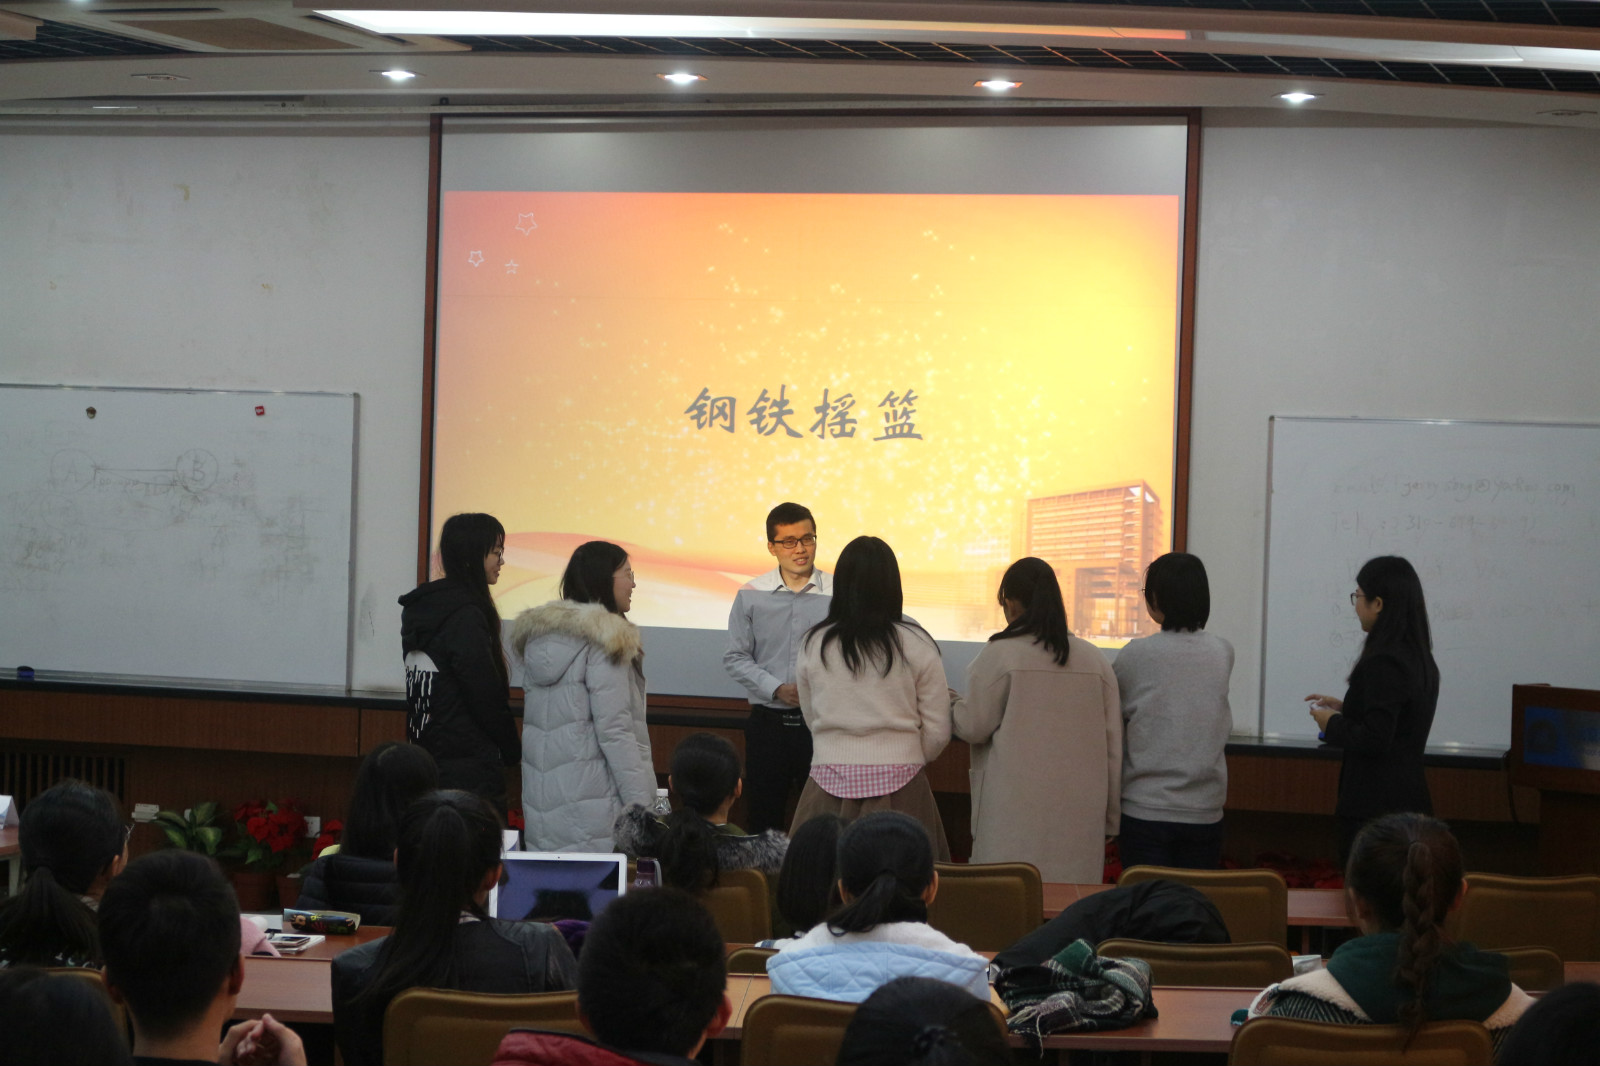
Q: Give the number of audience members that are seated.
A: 12